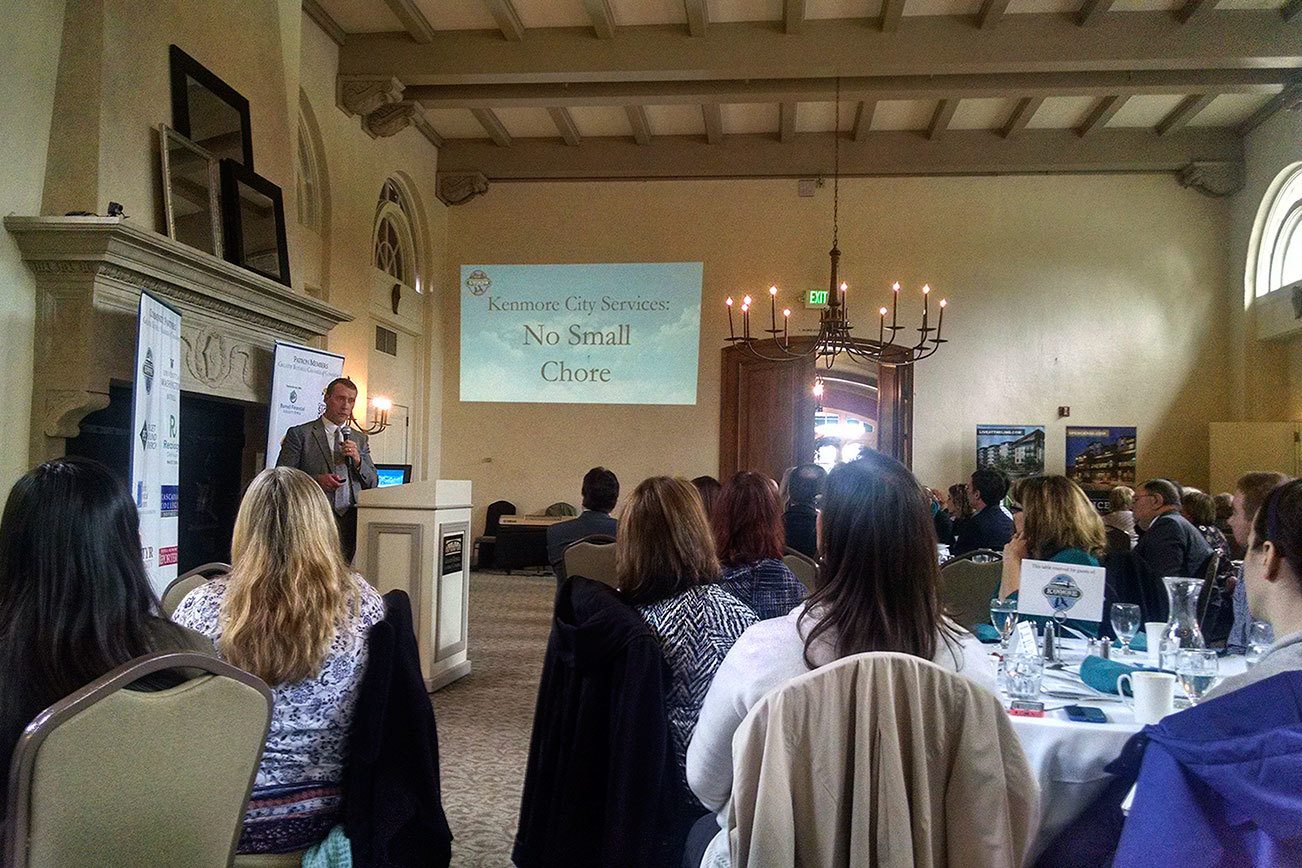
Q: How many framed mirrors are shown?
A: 3